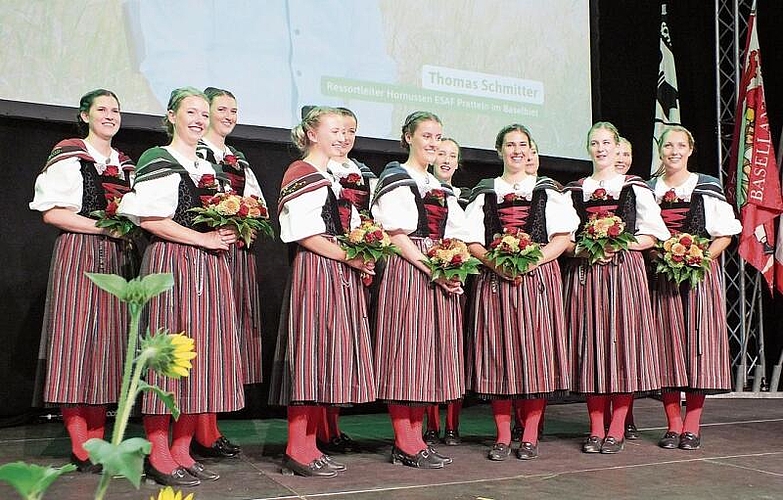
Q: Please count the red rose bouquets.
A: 7